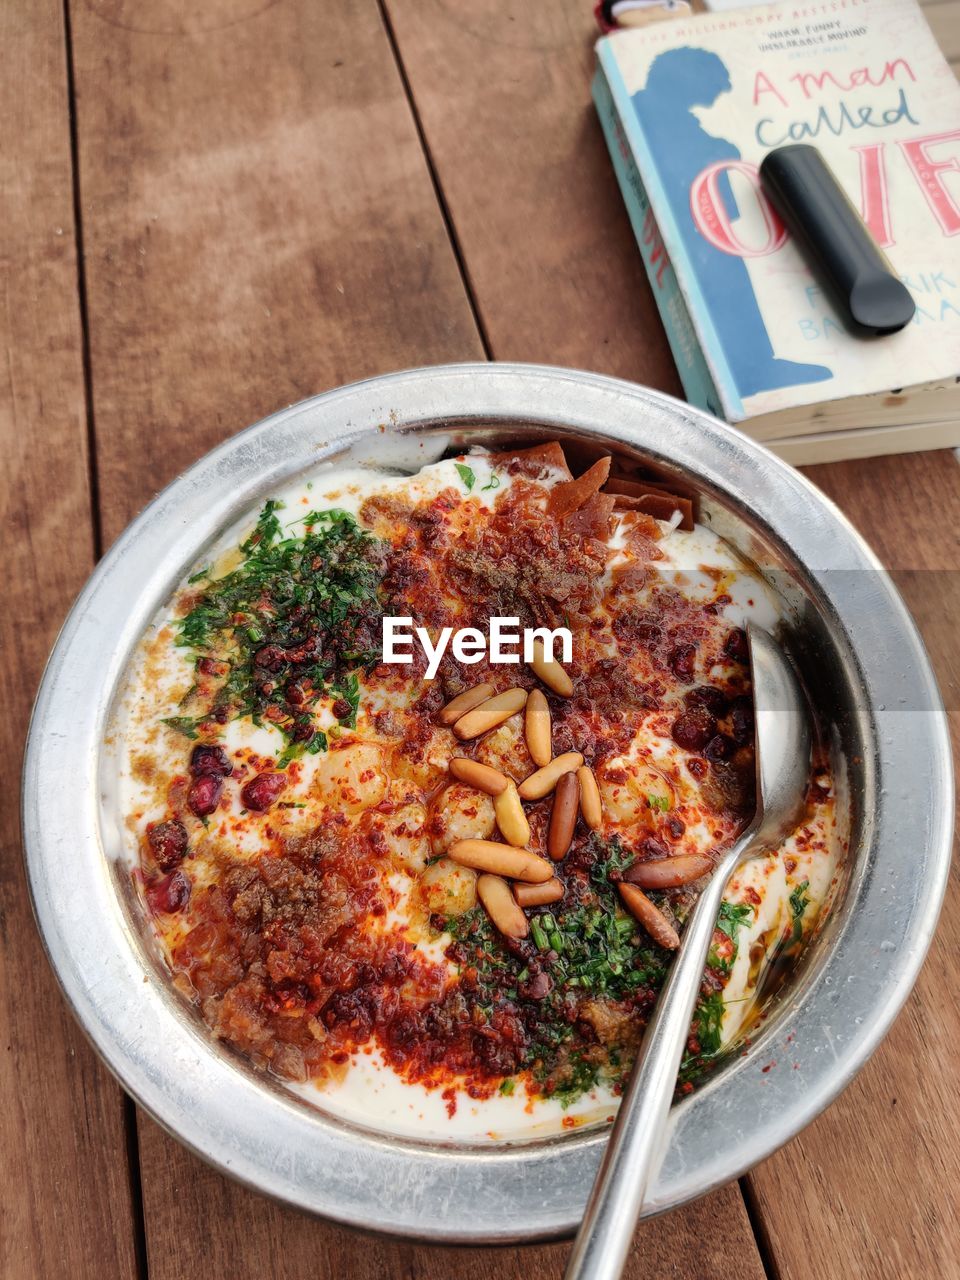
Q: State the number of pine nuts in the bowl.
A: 14